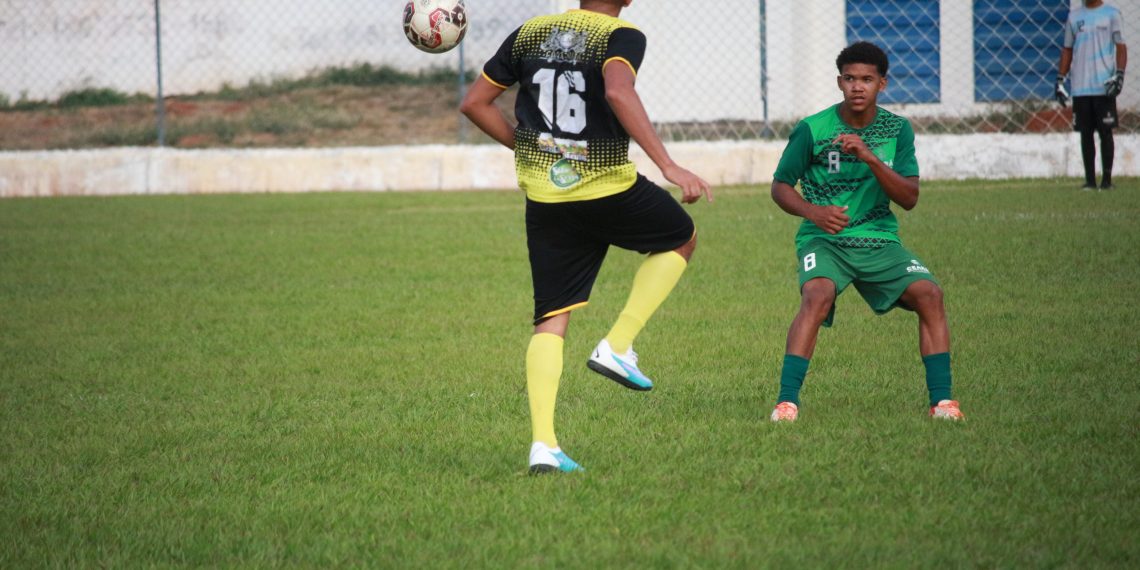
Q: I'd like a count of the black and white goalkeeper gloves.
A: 2